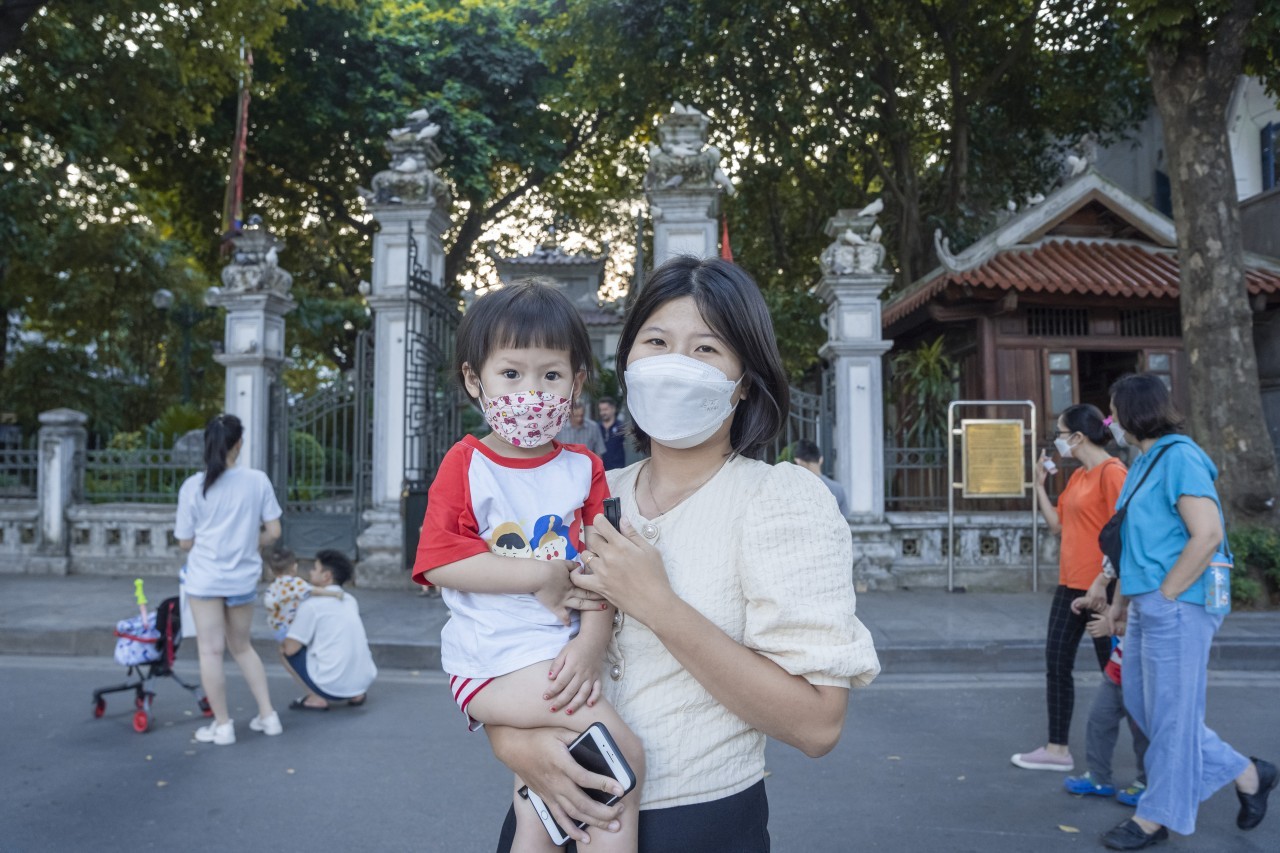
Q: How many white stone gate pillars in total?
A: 4